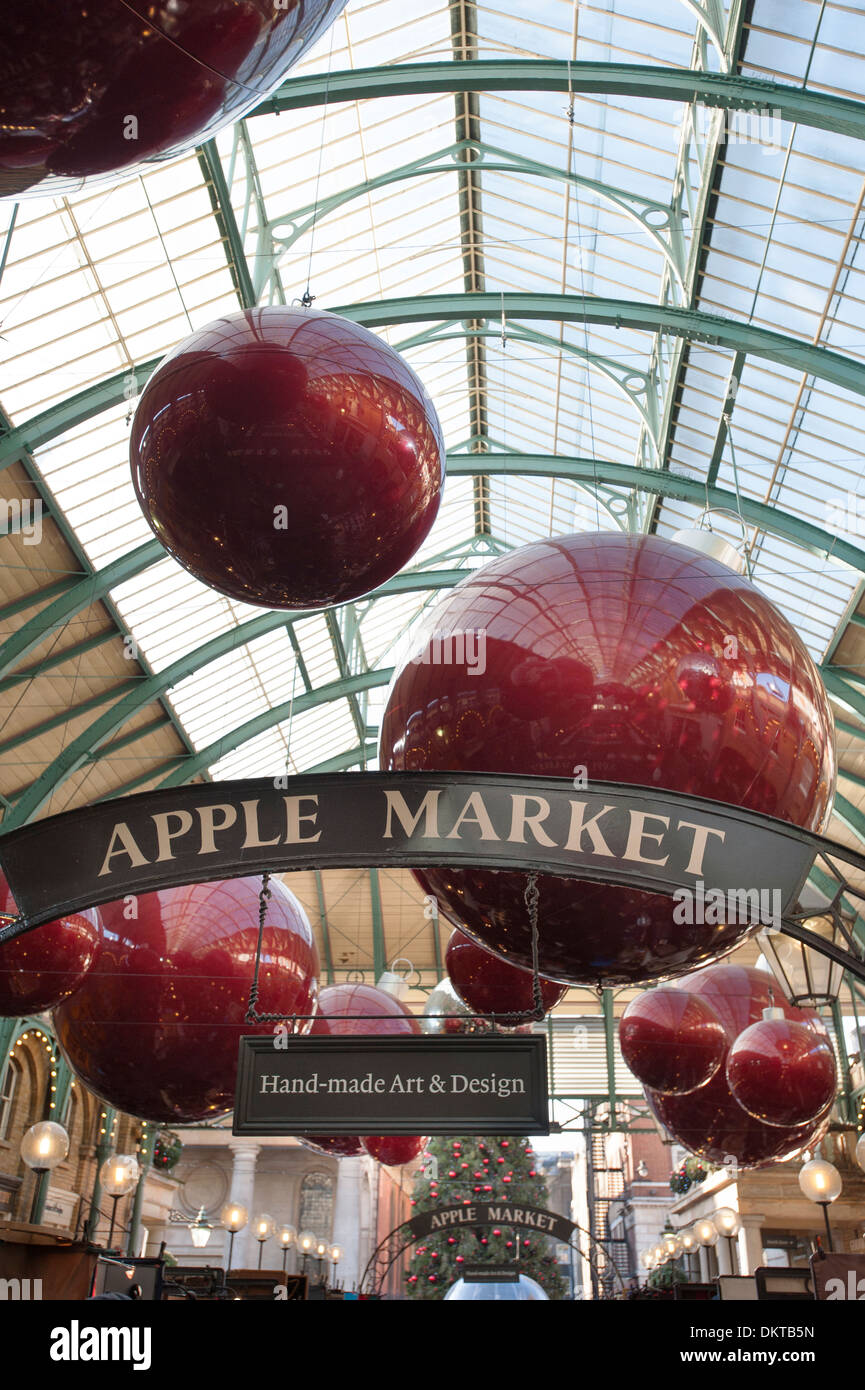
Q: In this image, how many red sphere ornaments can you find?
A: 11